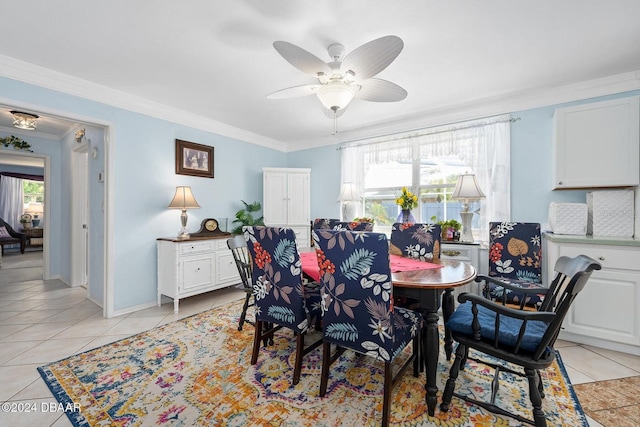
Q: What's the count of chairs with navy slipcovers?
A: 6